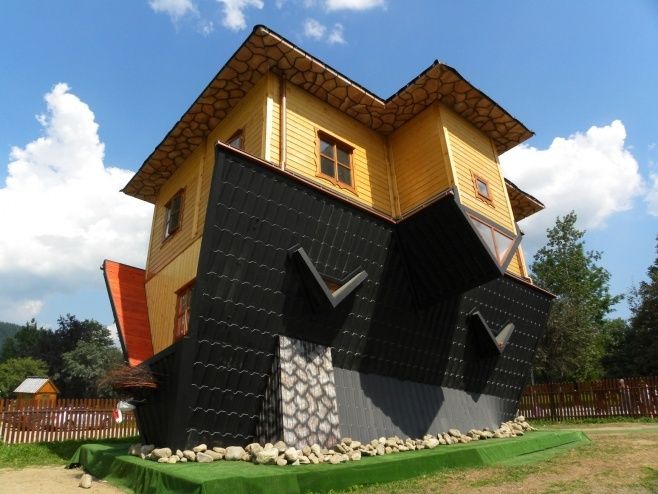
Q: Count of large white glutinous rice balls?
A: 0